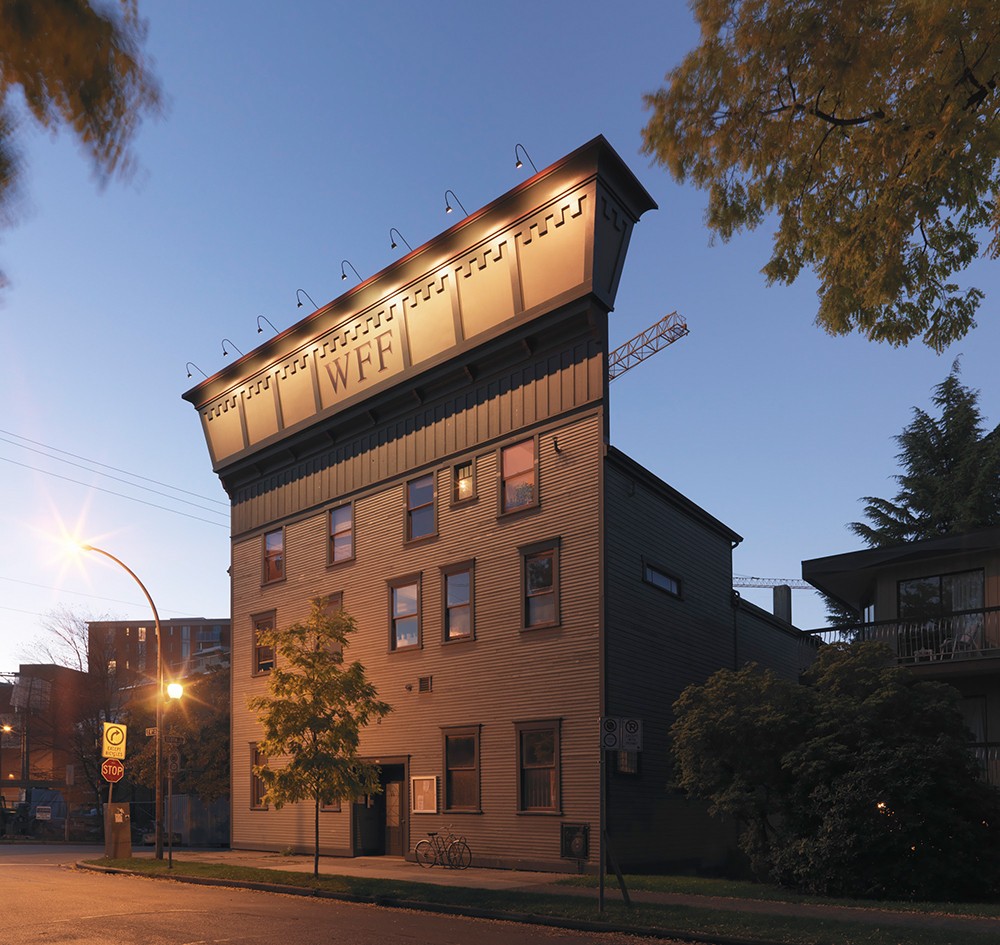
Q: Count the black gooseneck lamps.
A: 8